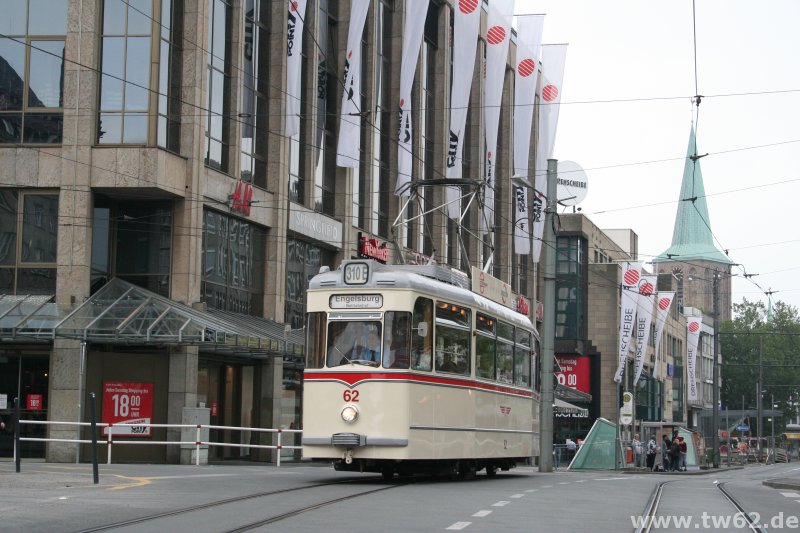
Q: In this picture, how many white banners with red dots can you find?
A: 8